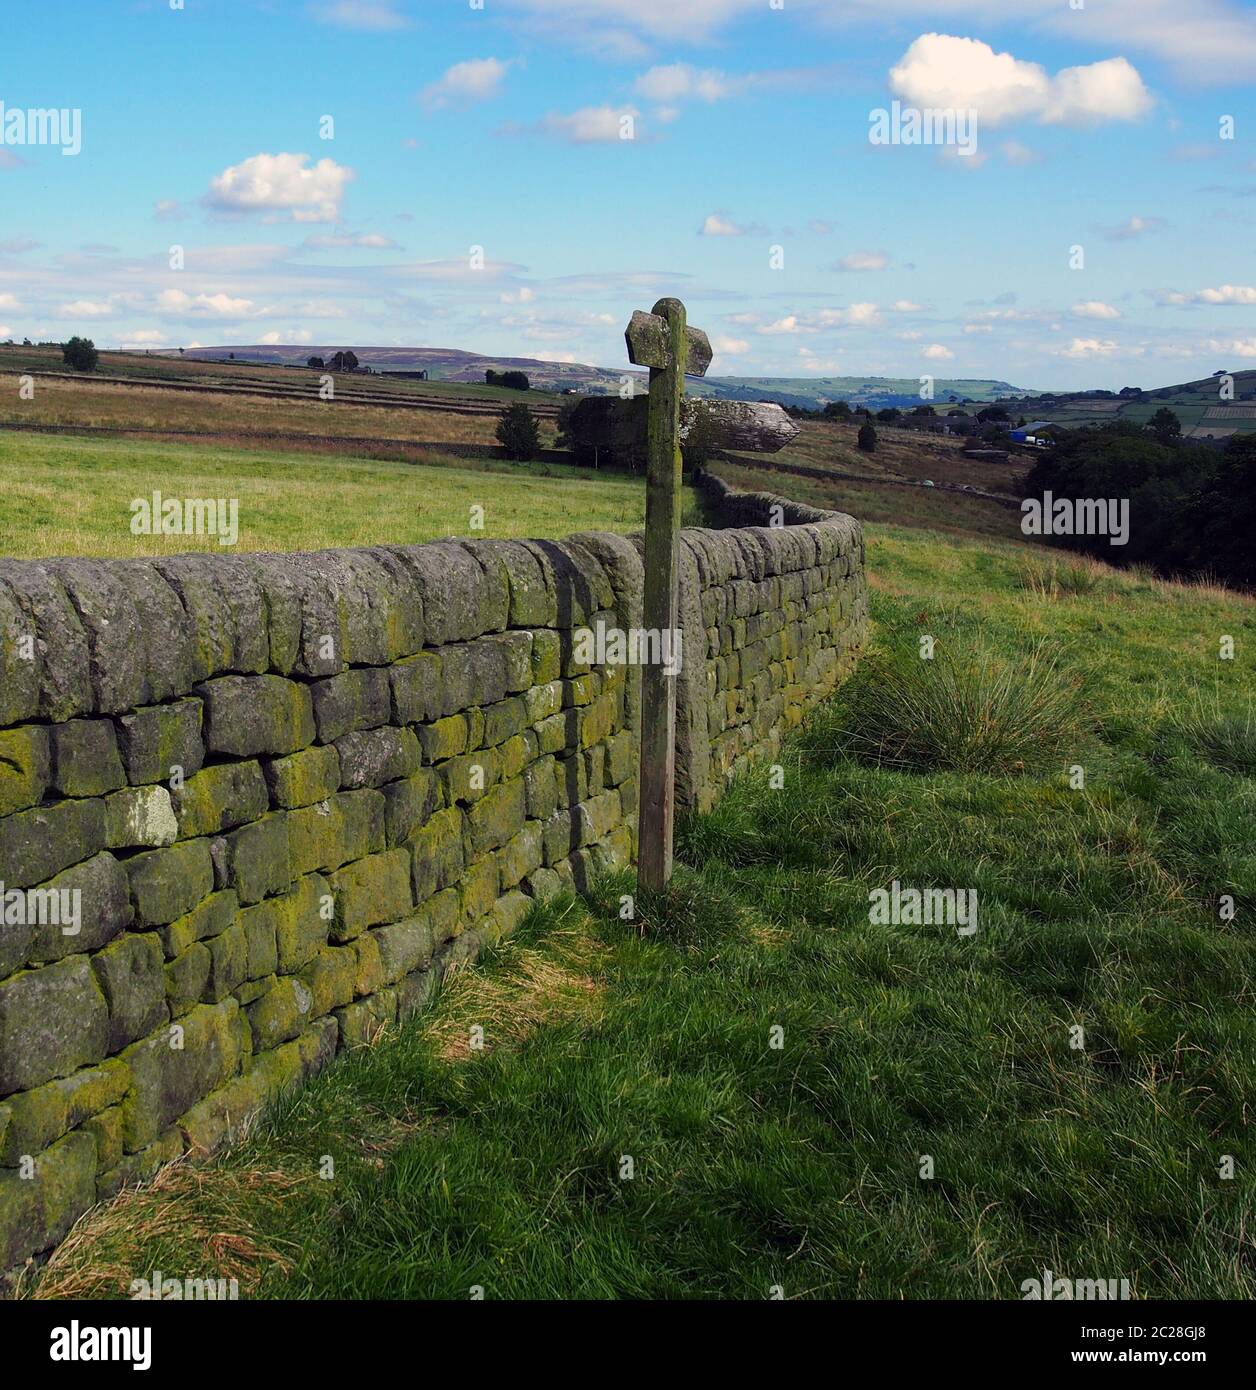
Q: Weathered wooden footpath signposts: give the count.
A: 1